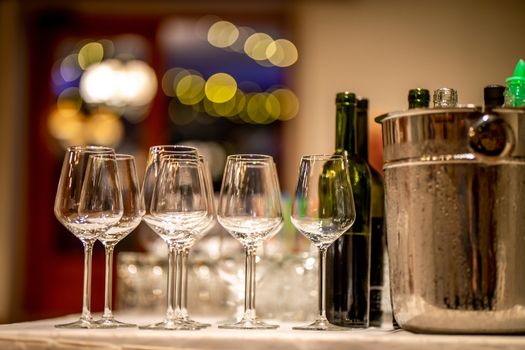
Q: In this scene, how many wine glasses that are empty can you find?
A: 8